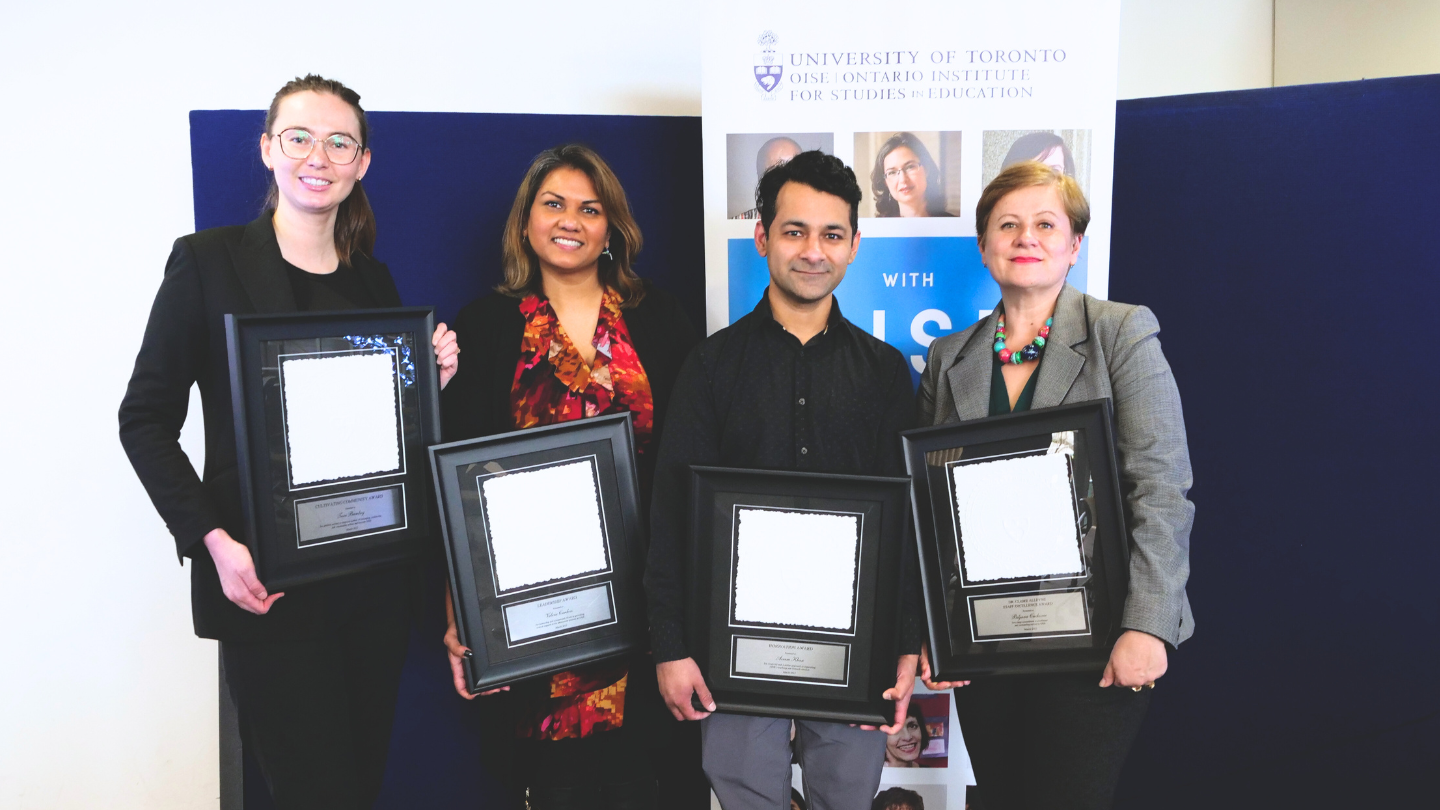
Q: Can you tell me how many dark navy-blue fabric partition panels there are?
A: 2